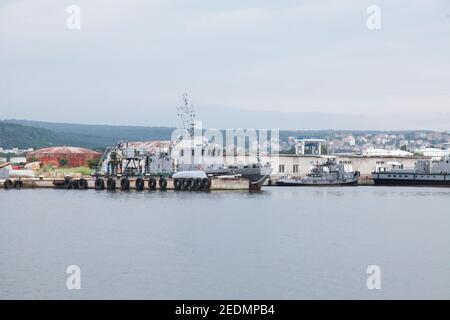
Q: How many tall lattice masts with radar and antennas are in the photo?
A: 1